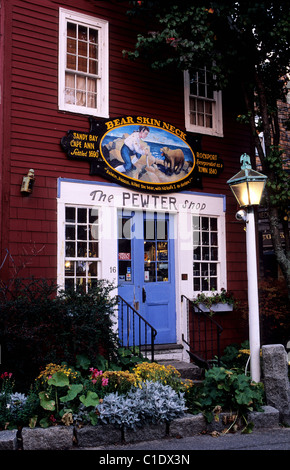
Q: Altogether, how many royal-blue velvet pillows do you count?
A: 0